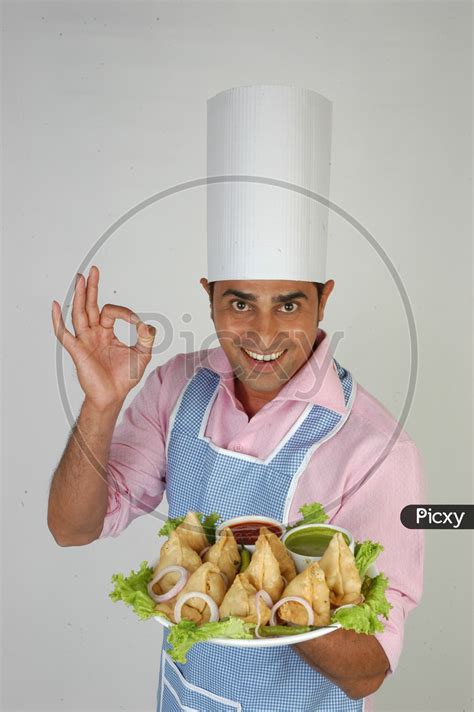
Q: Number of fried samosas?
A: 9